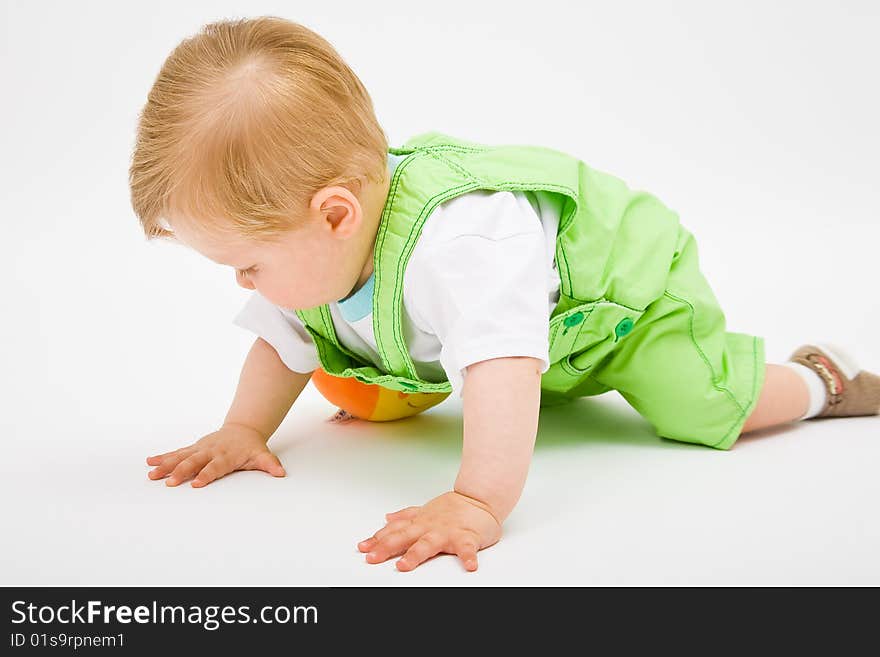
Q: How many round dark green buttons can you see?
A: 2